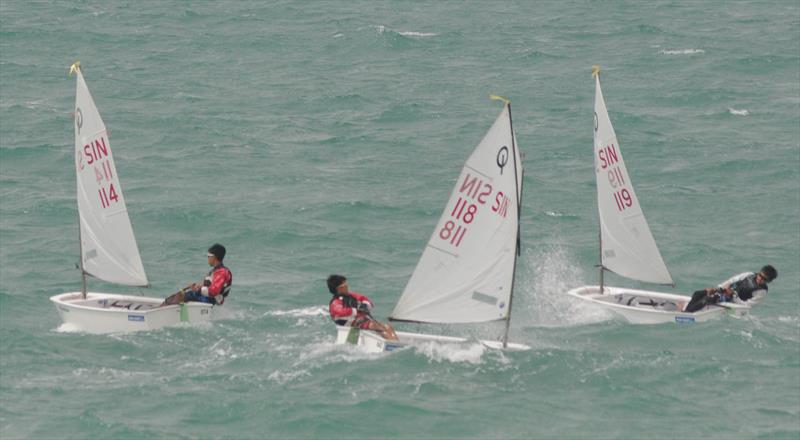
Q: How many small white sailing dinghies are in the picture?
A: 3